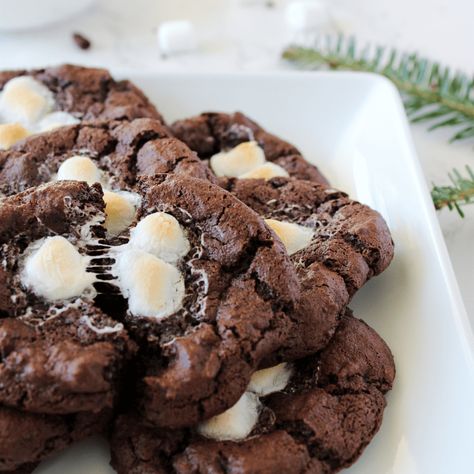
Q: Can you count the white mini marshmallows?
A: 15